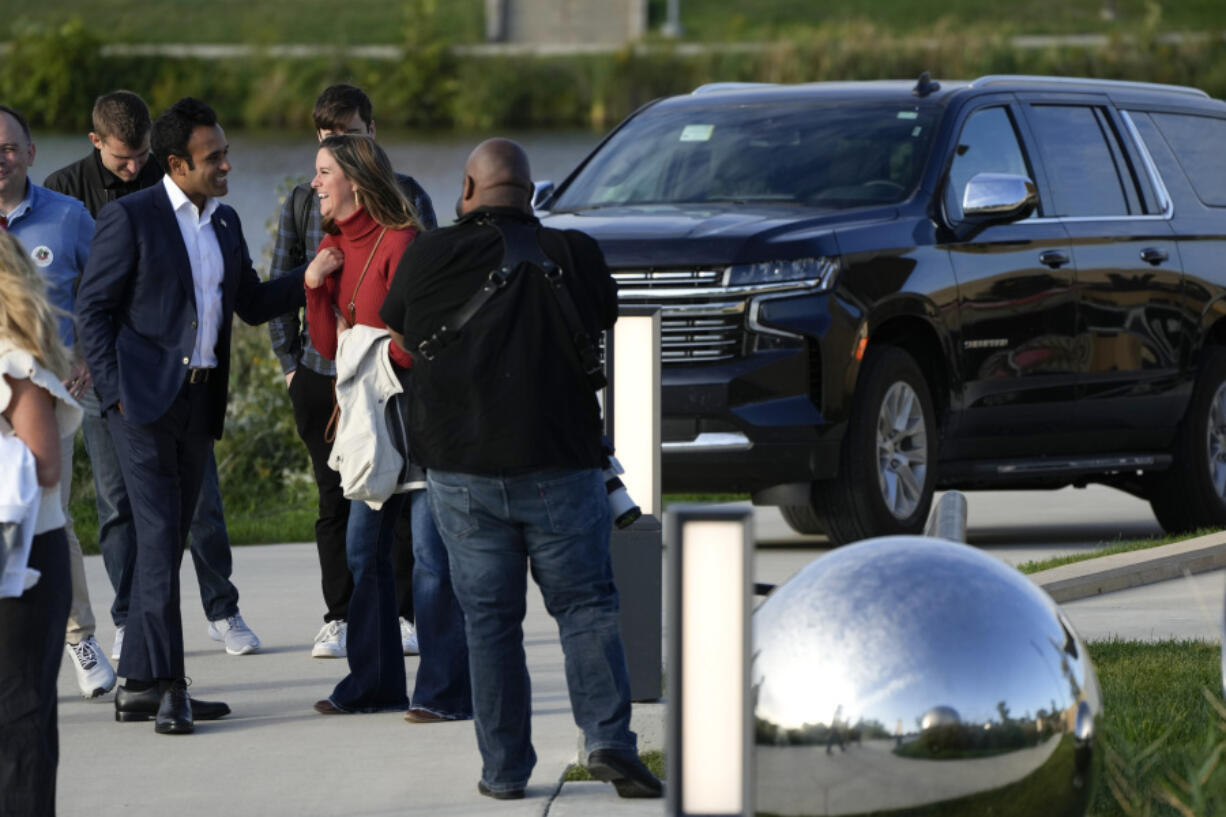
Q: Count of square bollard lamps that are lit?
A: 2